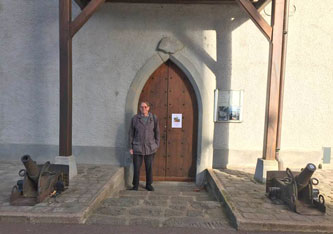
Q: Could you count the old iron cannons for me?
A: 2